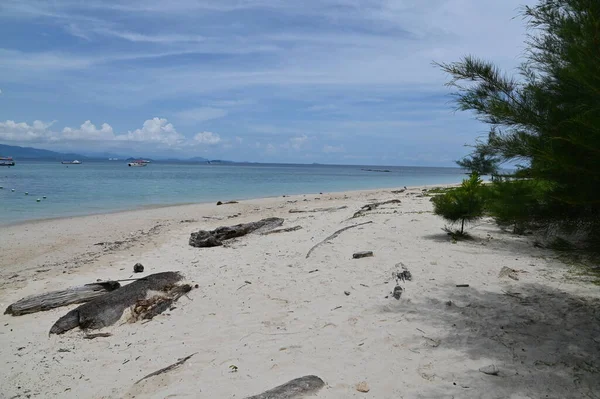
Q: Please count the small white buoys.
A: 5